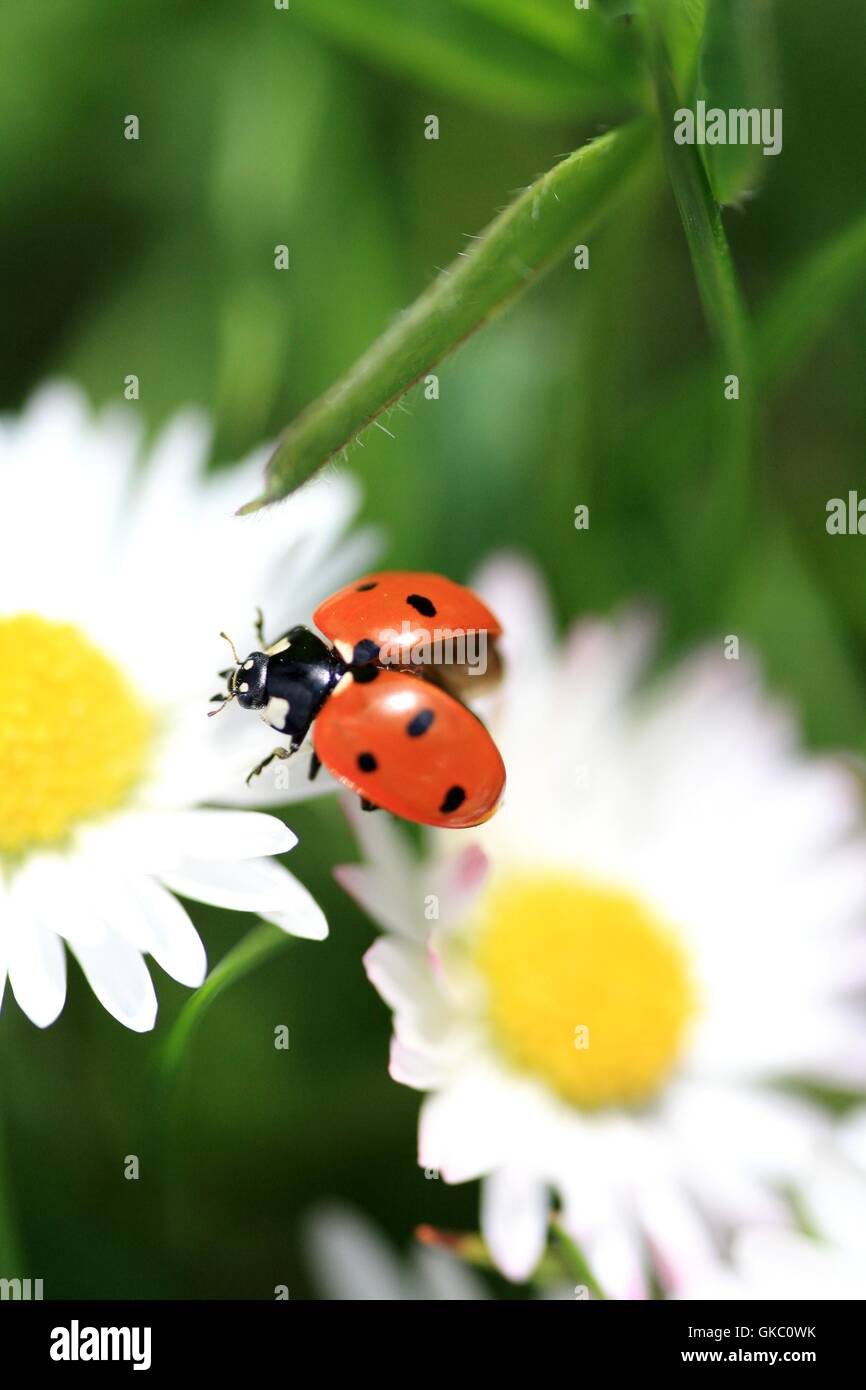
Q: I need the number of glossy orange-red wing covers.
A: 2